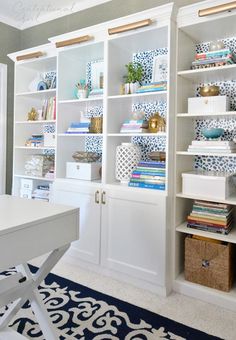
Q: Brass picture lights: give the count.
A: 4